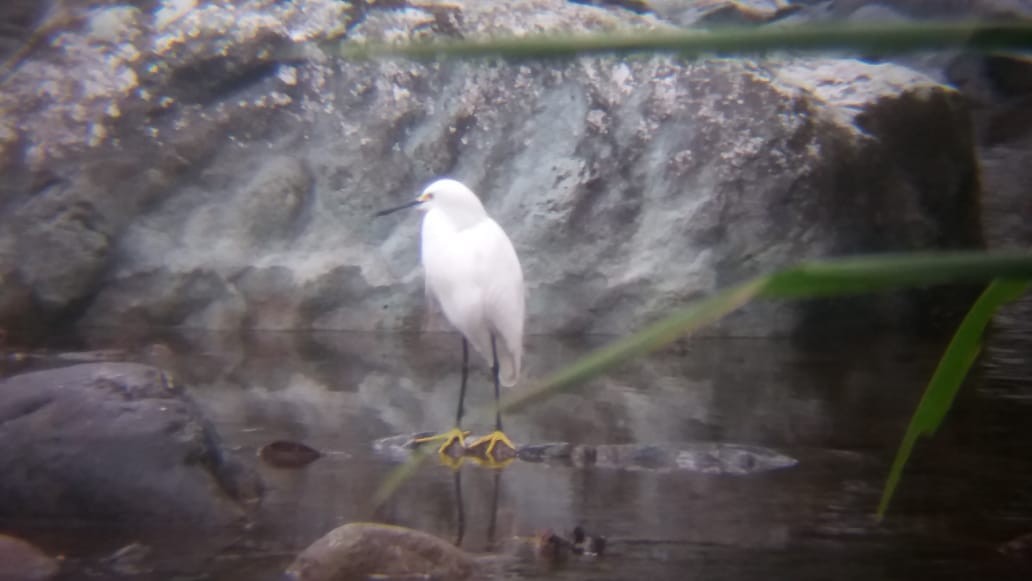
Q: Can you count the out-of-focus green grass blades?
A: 3